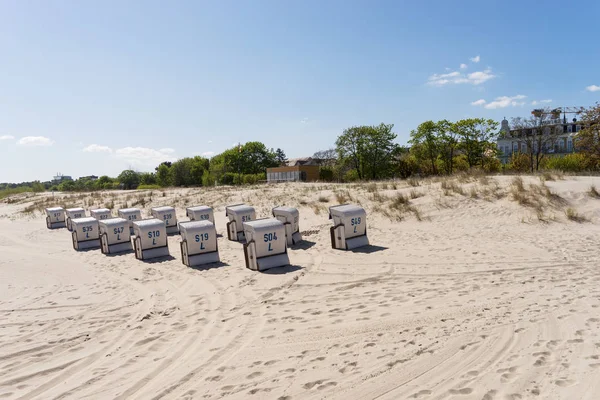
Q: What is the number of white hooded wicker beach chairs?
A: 14